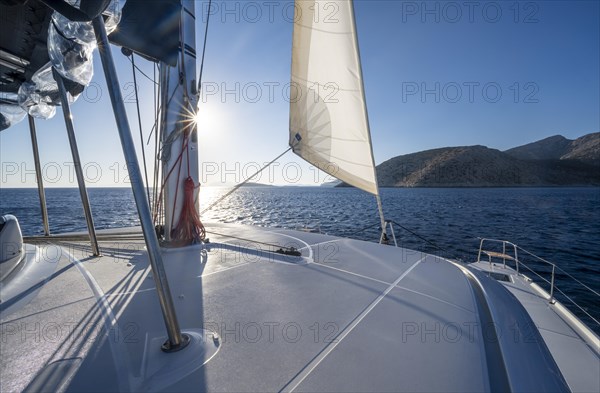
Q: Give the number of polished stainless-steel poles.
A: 3